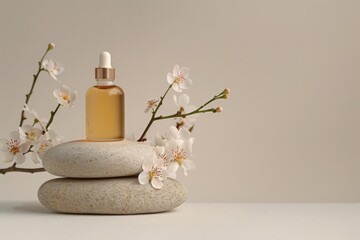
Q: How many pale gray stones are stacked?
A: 2